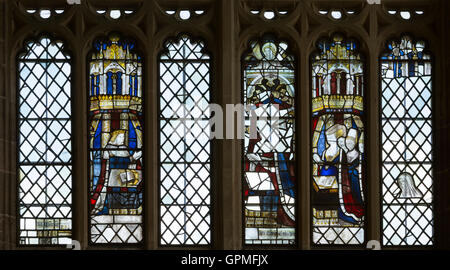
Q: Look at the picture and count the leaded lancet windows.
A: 6